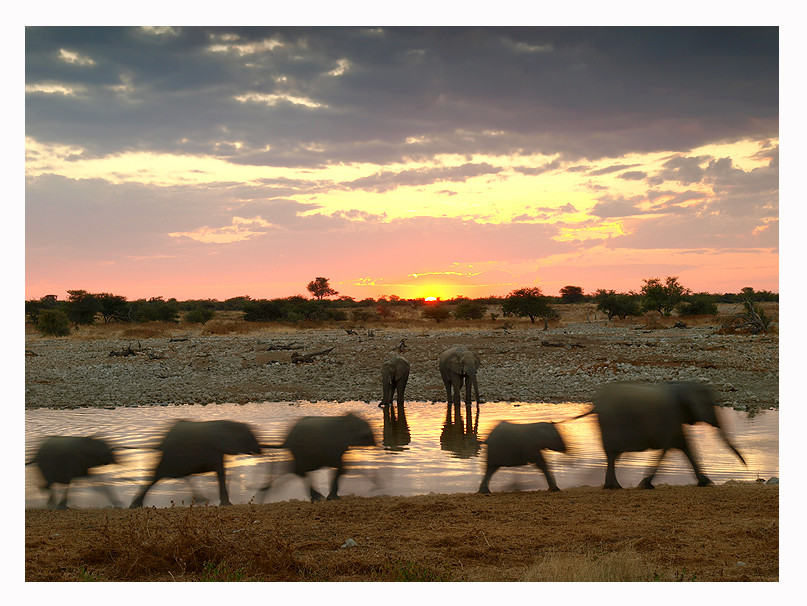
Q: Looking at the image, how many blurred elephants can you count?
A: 5